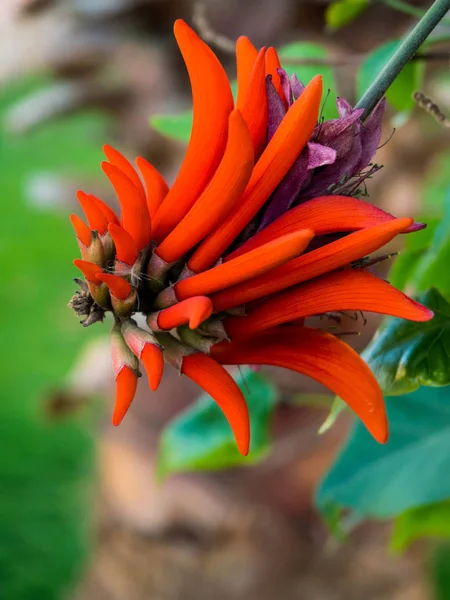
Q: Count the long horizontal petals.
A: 5